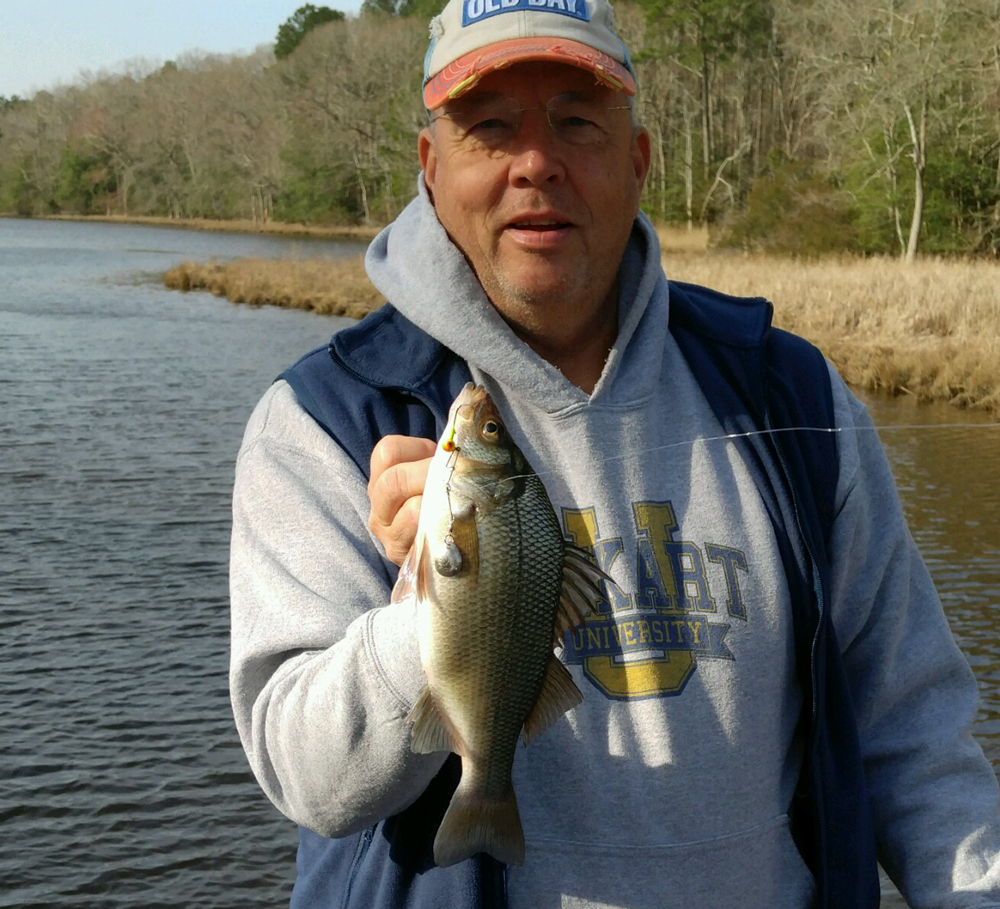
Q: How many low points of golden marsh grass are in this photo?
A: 1